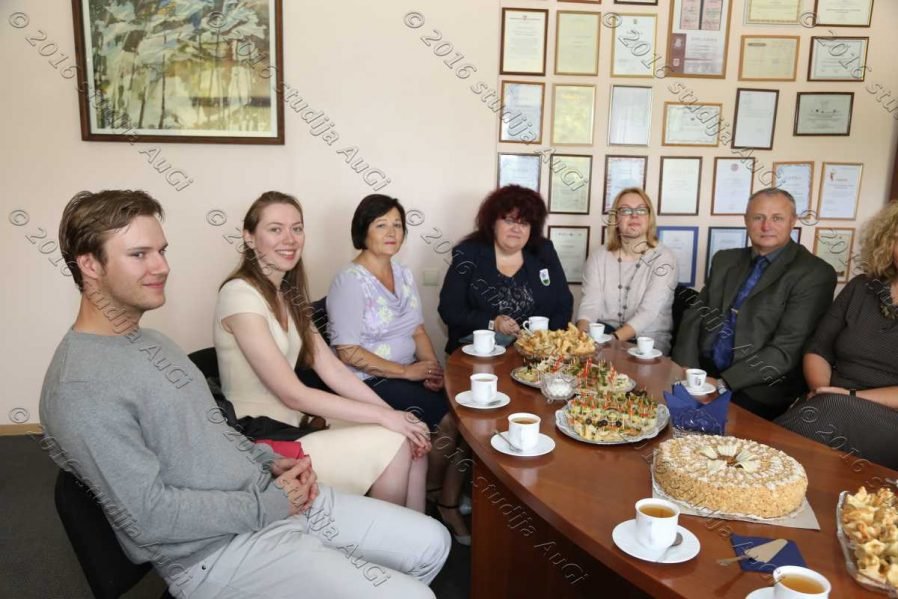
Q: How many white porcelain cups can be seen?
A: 9